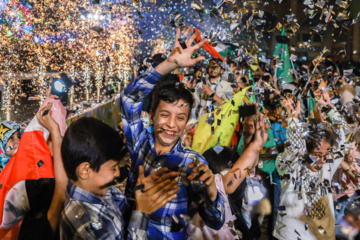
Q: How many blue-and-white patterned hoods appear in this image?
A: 1